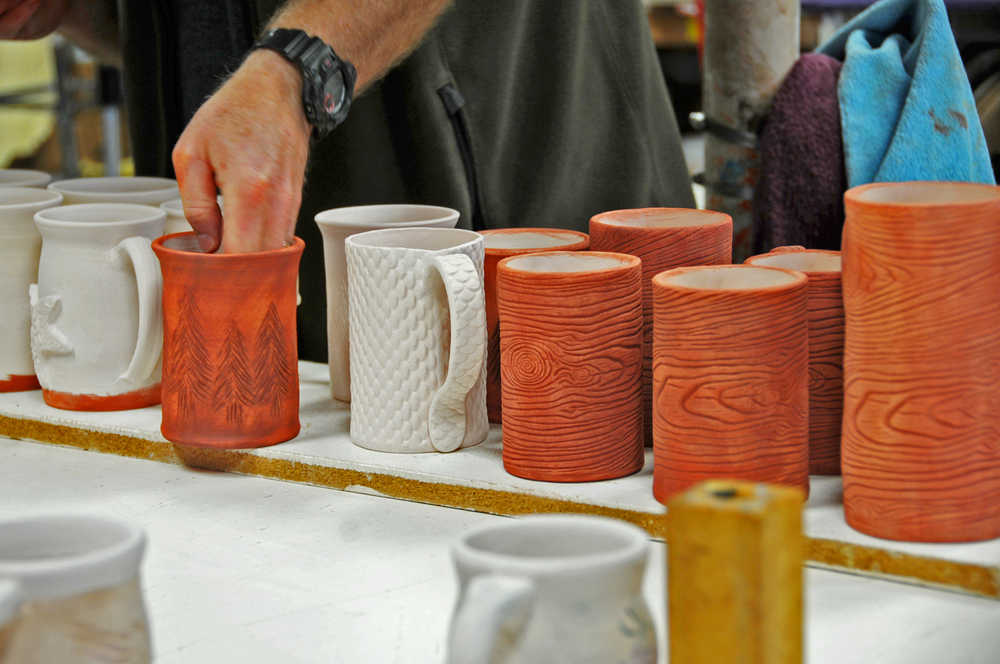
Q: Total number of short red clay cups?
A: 6